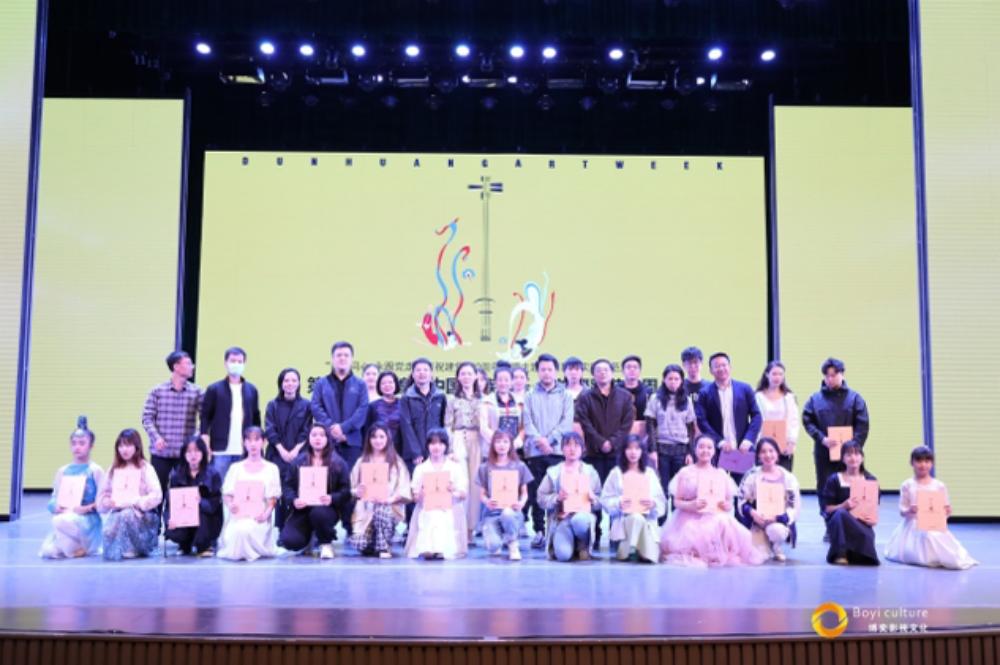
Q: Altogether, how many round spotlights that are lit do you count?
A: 11